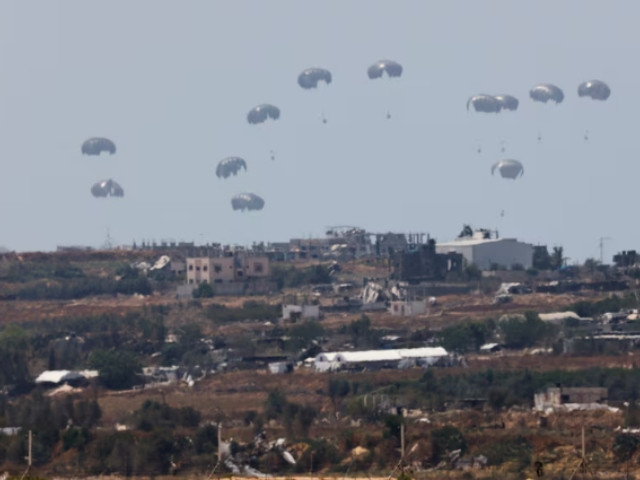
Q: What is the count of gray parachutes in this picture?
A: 12